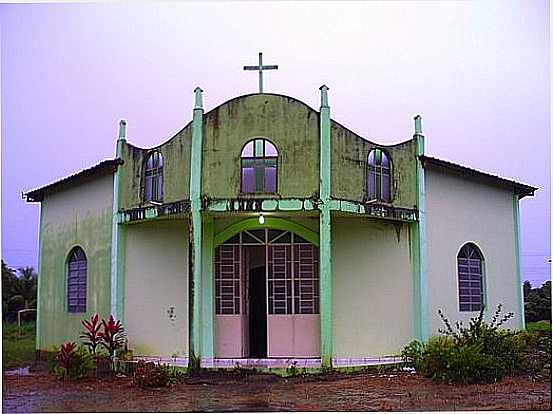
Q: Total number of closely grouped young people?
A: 0